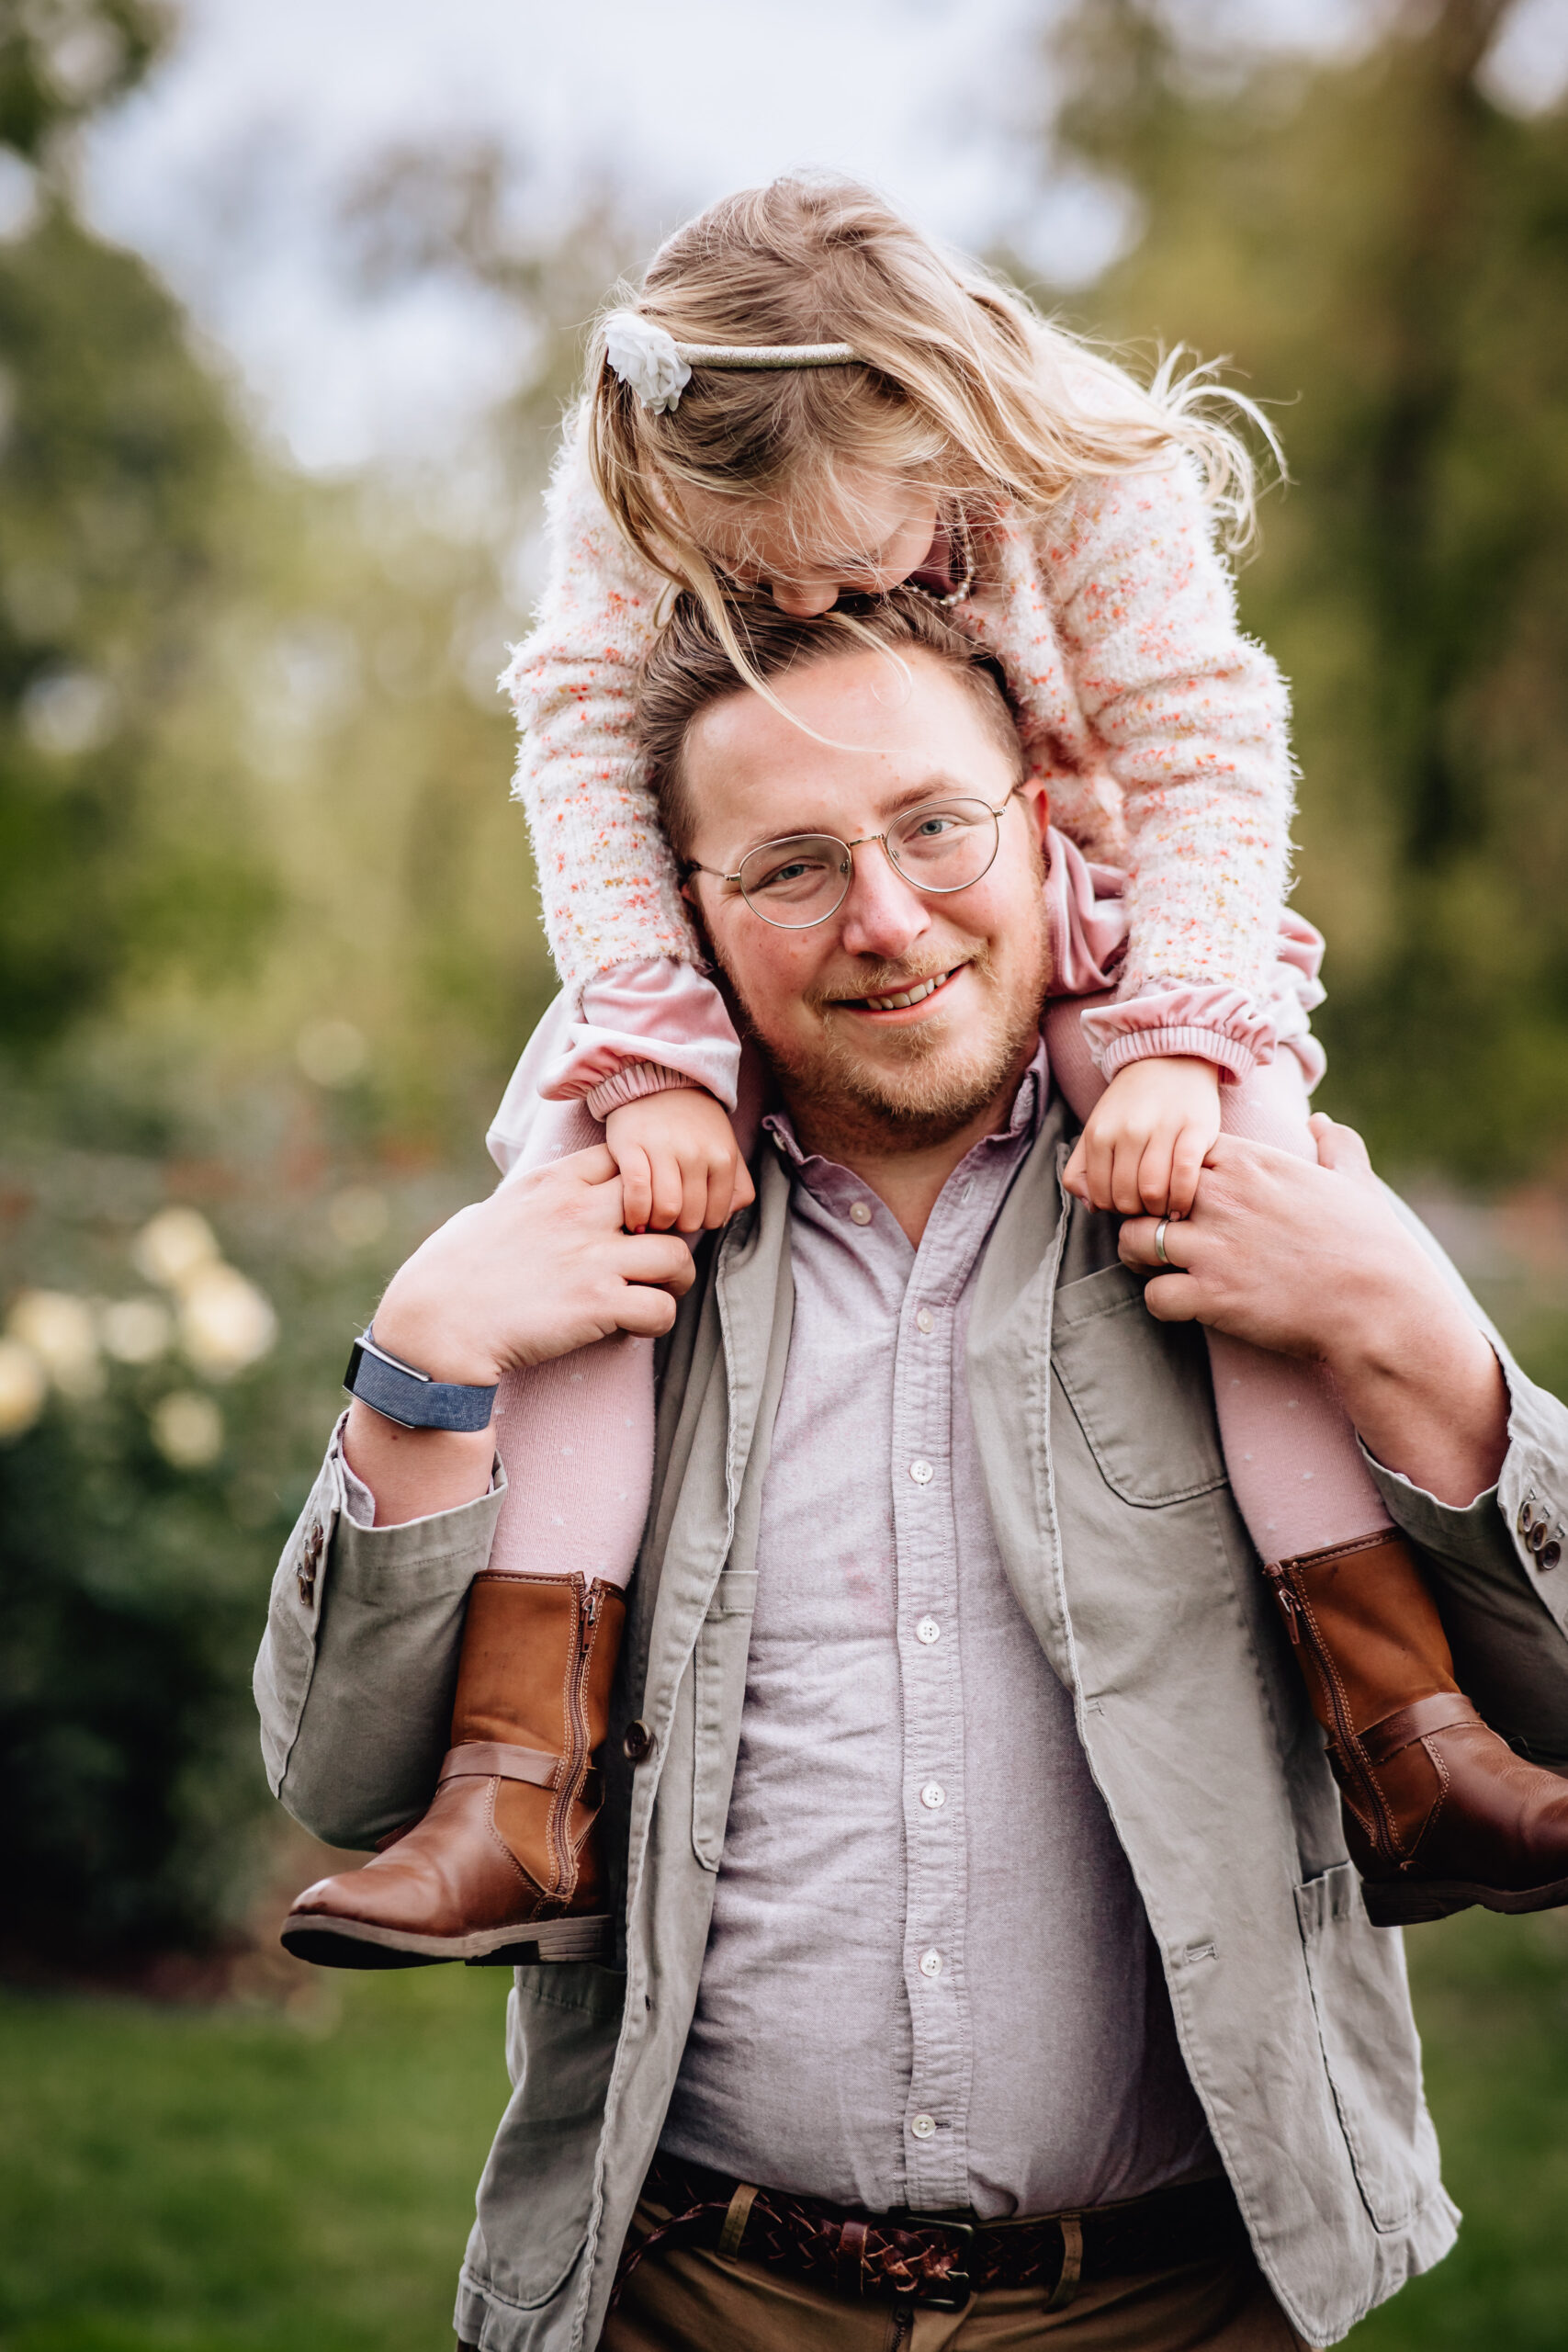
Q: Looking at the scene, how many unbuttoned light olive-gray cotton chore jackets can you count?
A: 1